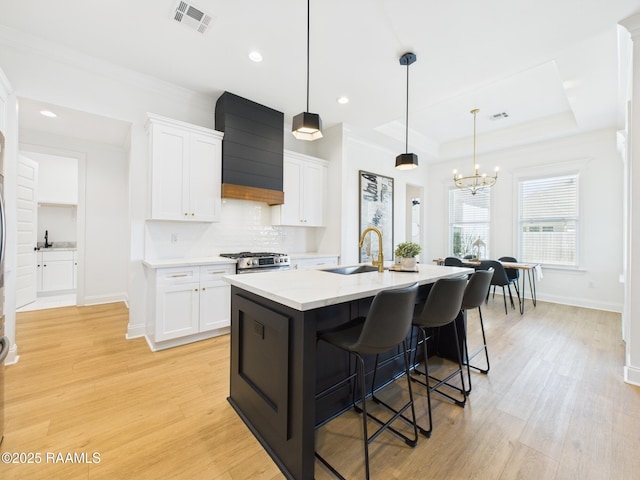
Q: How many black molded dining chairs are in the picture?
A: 4